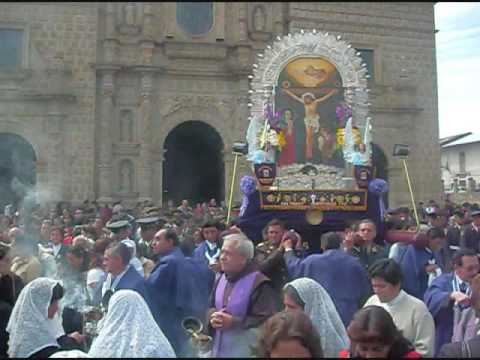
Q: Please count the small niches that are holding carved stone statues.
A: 4